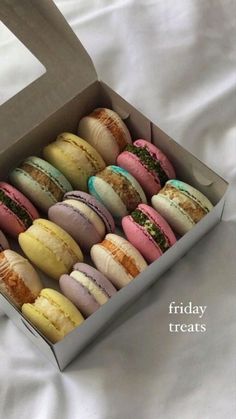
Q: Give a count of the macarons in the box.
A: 15